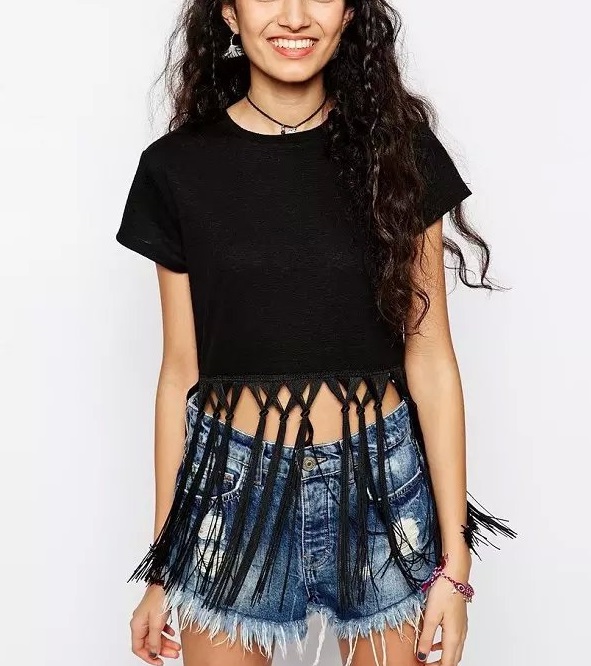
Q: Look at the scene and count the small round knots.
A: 9